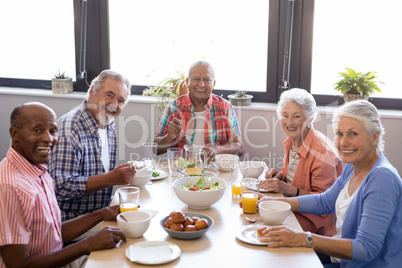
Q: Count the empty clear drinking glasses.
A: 2